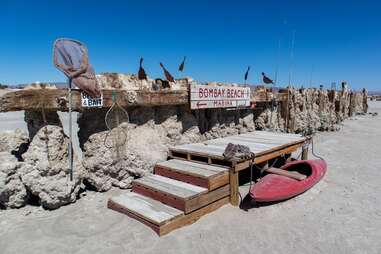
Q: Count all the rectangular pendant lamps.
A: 0